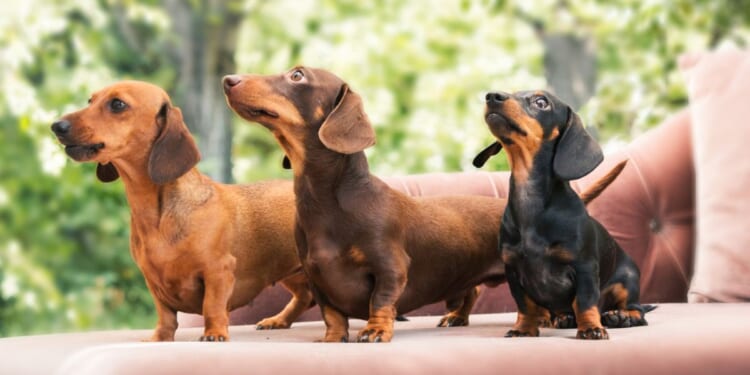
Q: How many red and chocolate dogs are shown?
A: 2